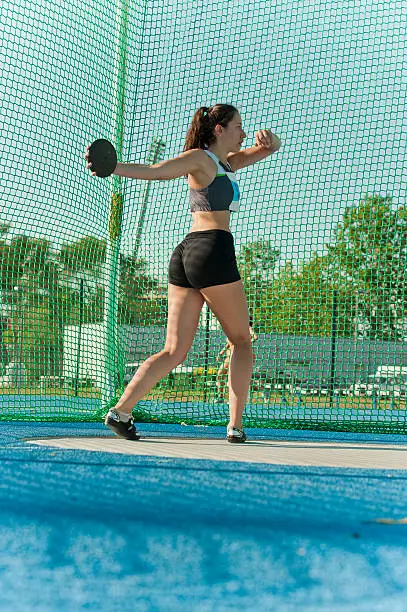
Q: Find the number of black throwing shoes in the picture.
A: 2